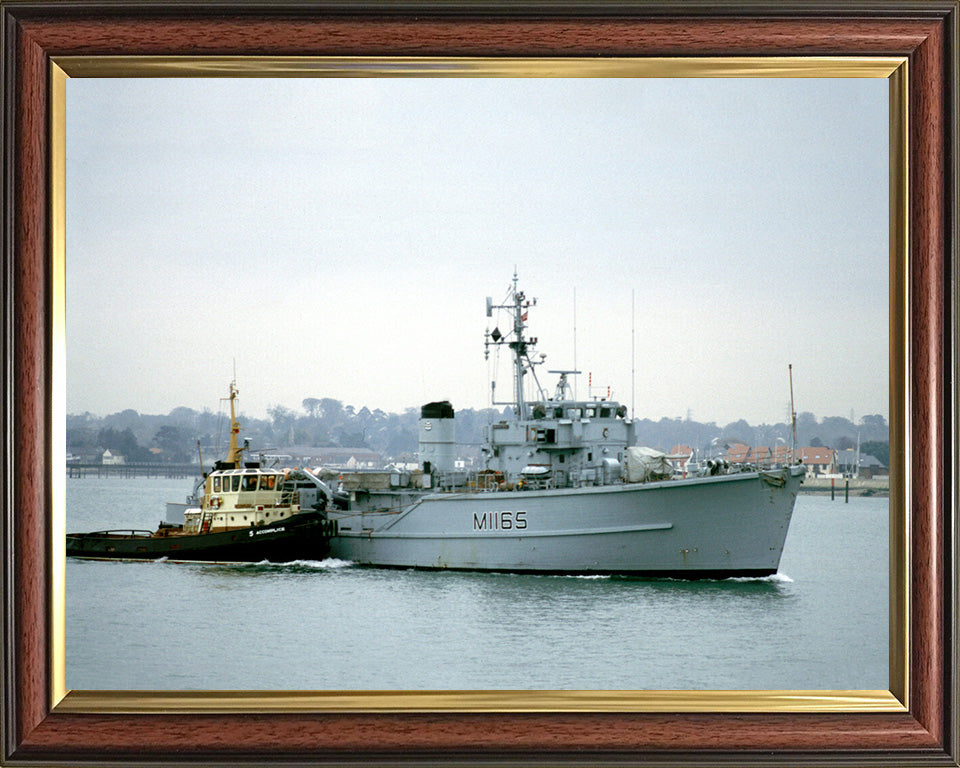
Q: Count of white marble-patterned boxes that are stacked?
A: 0